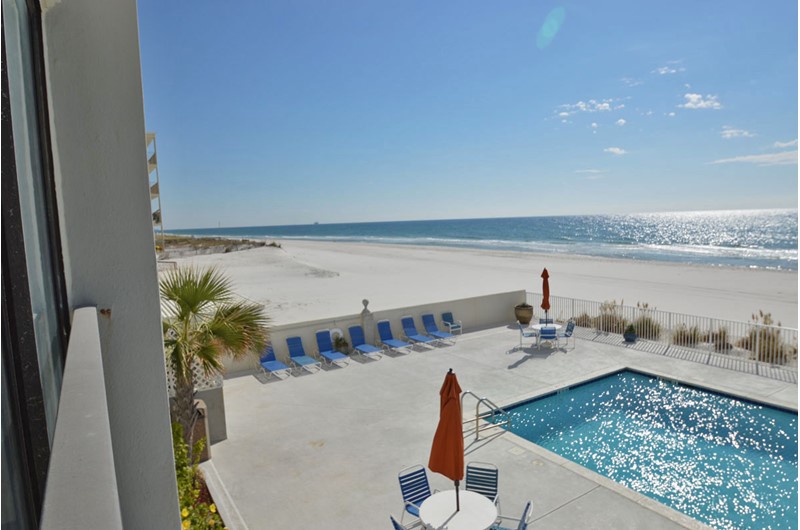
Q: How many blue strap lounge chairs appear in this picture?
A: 7